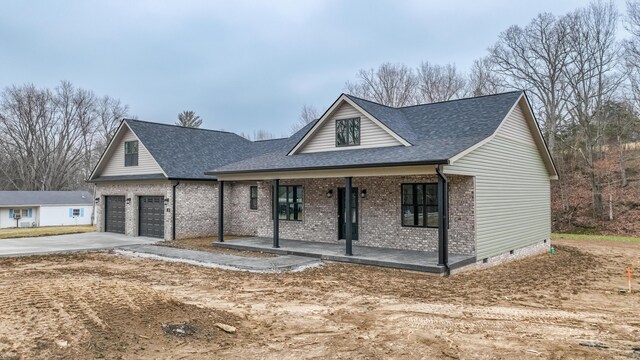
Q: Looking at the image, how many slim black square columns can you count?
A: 4